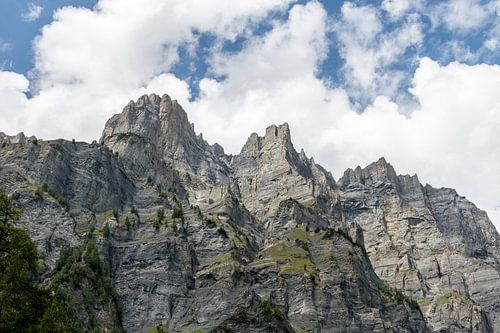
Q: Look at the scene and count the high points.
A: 3